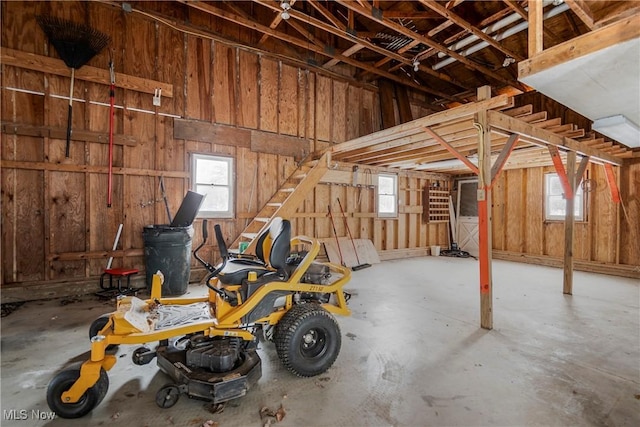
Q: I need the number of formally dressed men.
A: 0